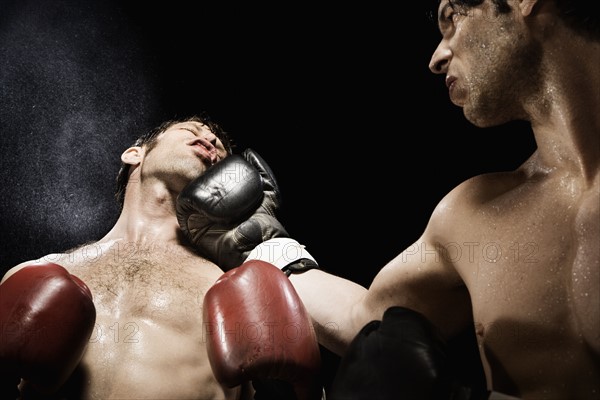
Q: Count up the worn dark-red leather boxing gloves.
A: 2